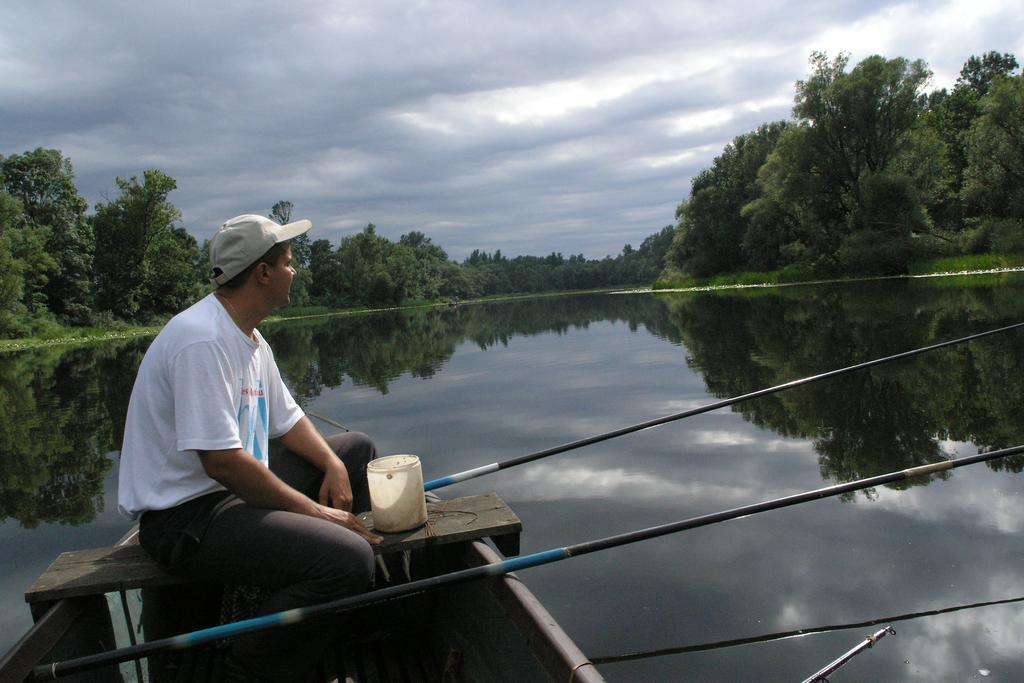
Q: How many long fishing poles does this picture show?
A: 2